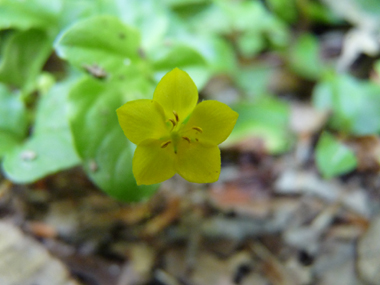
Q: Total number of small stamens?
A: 5